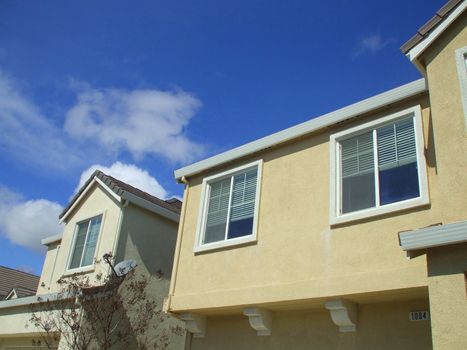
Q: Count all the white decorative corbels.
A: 3